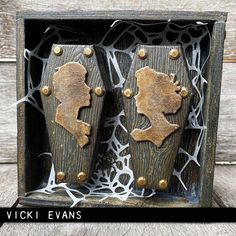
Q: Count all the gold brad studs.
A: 12